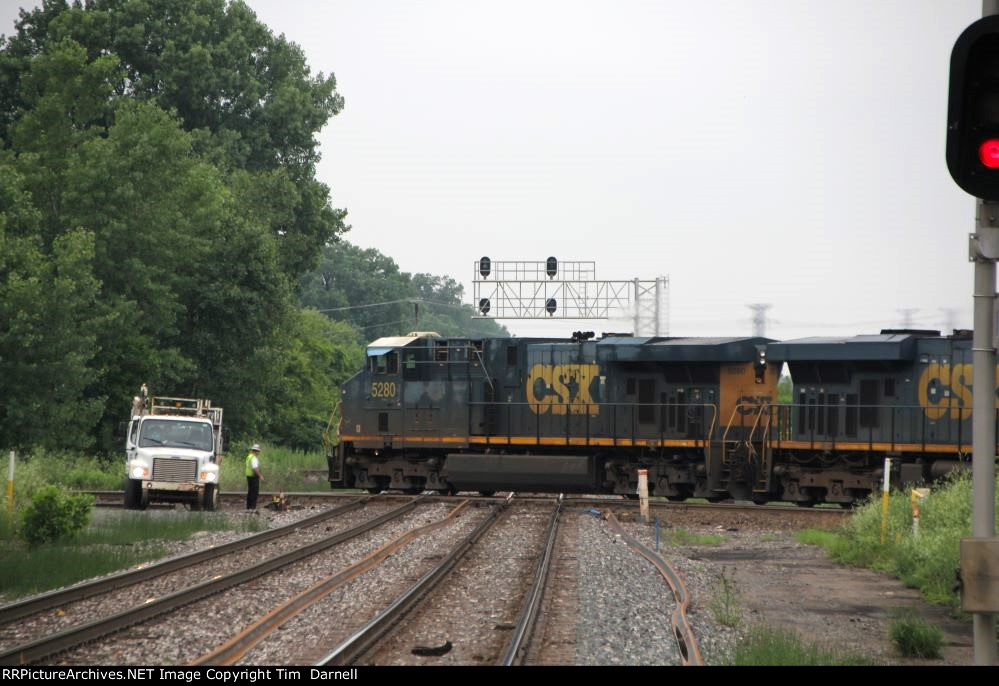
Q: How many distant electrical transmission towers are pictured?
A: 3